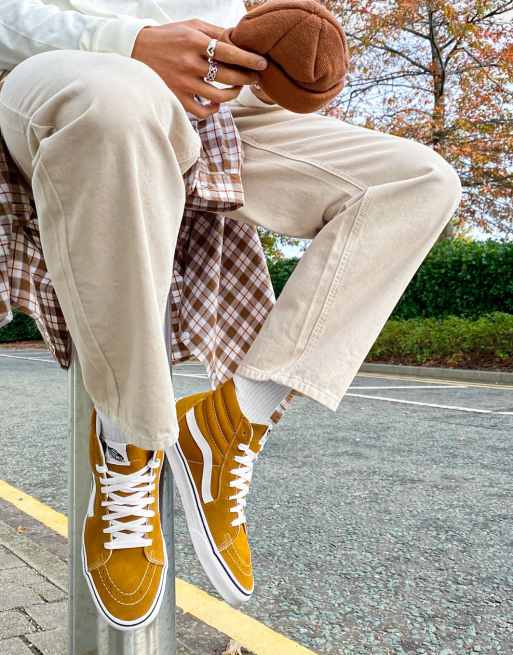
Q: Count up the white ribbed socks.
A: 2